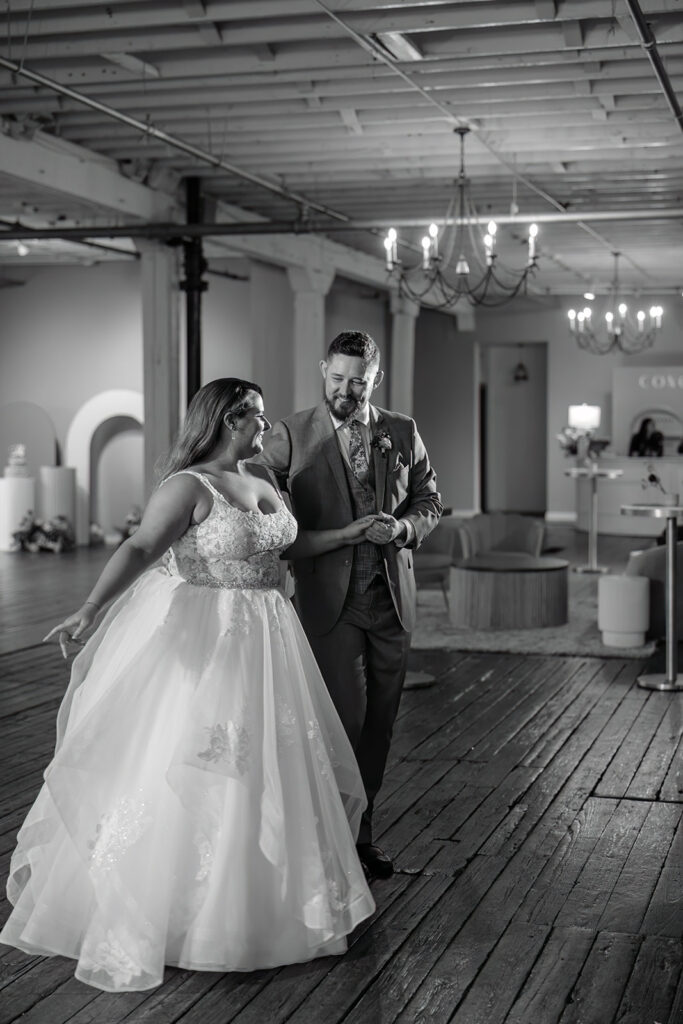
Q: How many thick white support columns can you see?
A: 3